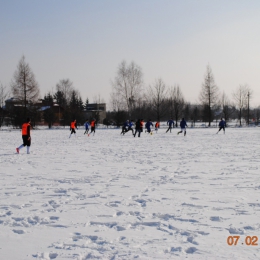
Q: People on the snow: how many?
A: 13